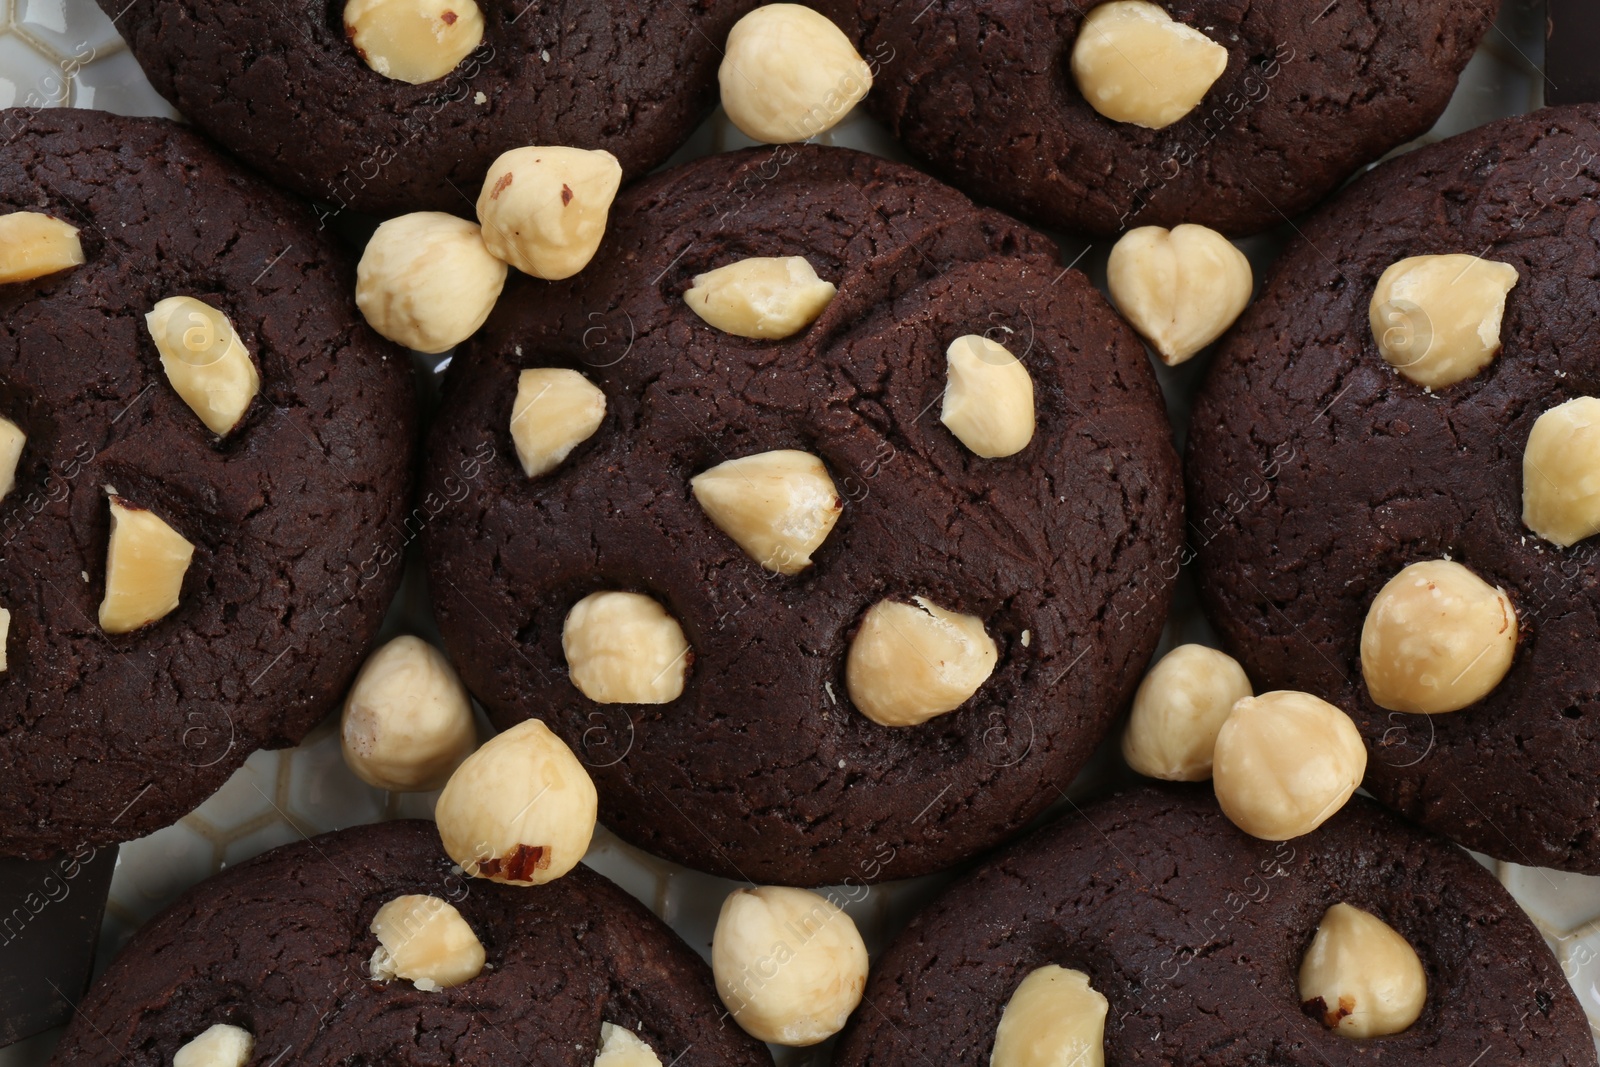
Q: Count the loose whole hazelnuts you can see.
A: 9